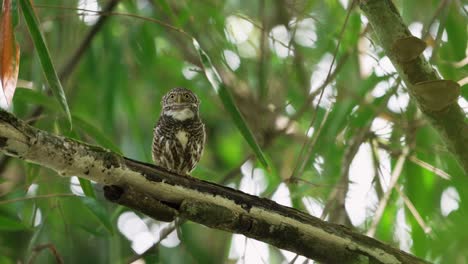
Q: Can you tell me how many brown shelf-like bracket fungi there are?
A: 2